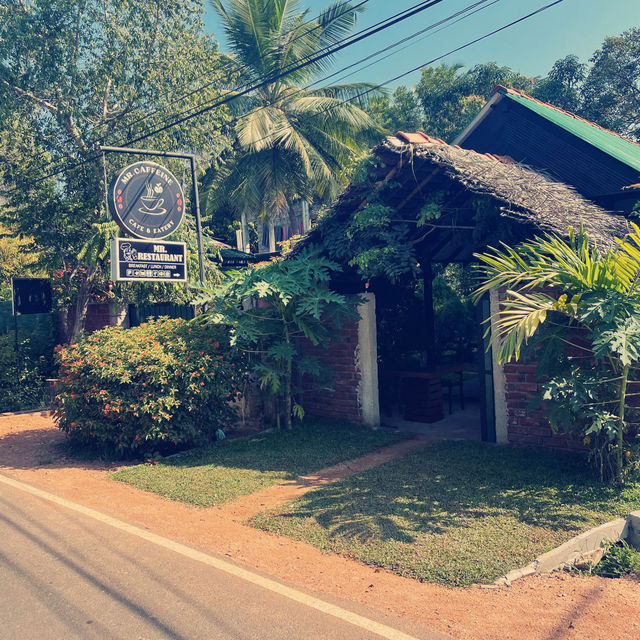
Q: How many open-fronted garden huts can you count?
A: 1